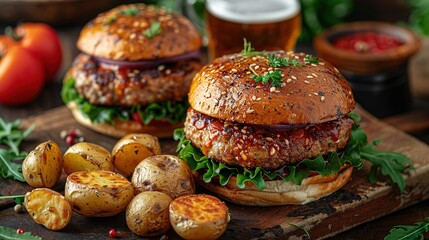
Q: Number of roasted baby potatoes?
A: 8